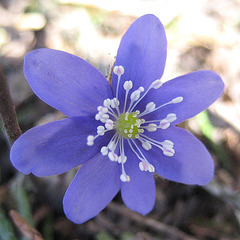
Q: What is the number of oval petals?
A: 7